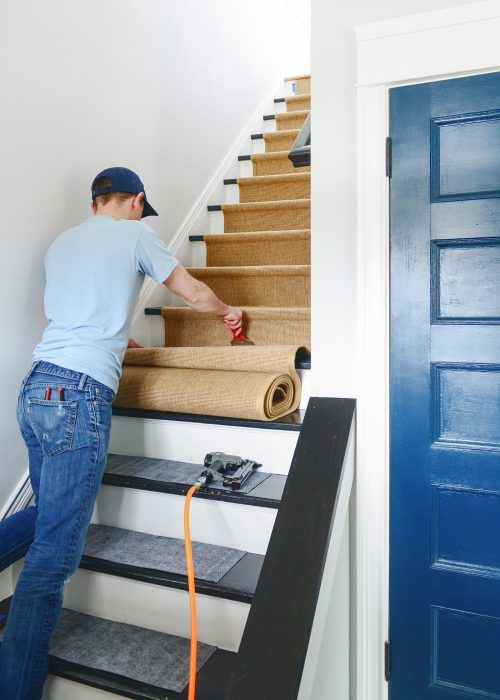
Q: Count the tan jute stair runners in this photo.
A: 1